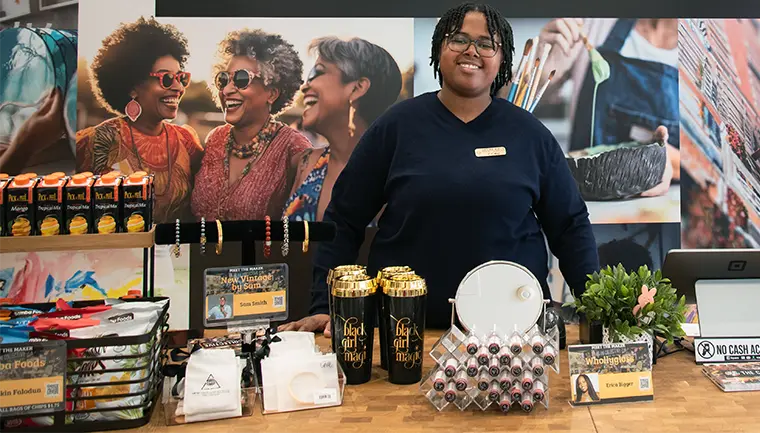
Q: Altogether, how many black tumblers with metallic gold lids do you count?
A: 4